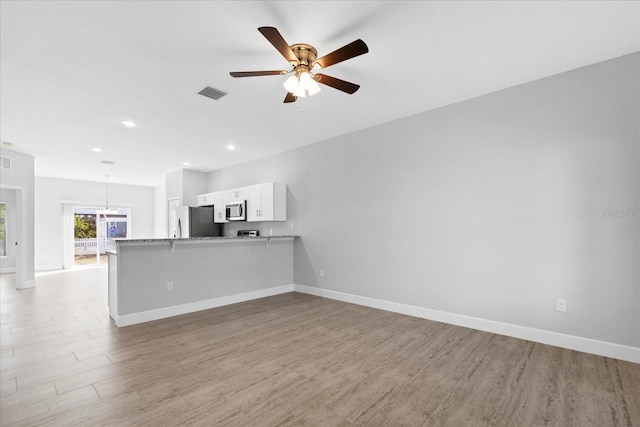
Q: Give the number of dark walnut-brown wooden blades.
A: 5